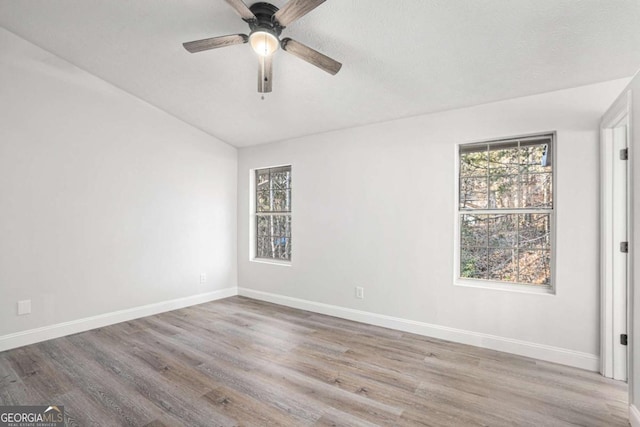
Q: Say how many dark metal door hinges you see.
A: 3